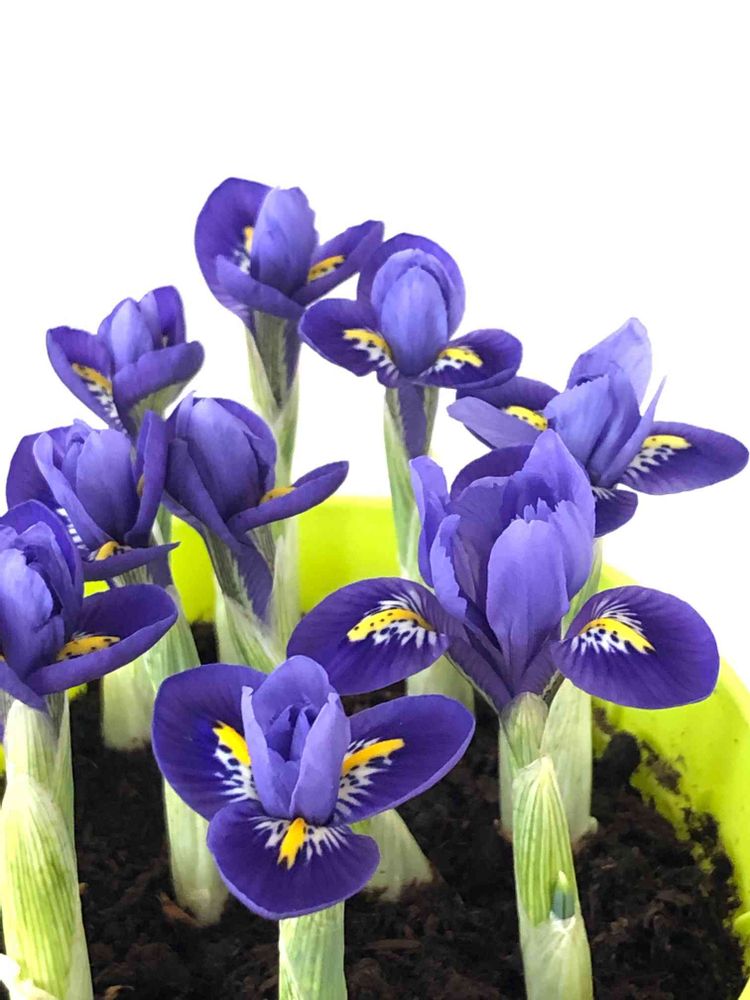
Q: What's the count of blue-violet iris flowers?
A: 9